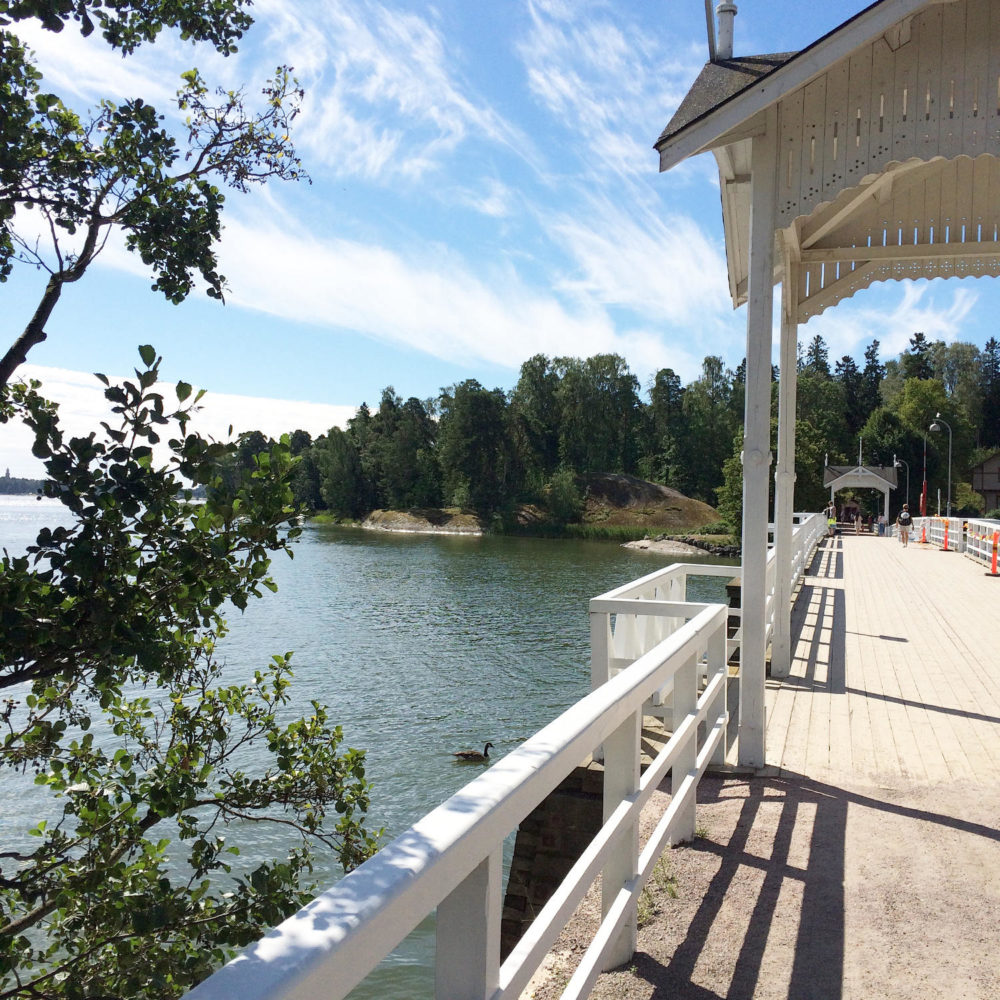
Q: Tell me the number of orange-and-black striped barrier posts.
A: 3